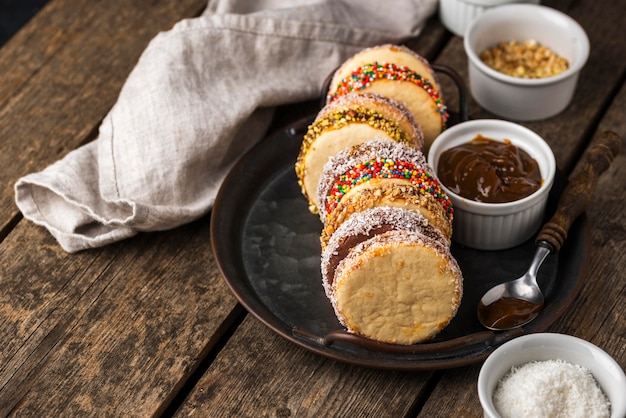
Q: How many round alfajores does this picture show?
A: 9